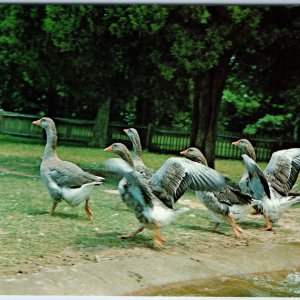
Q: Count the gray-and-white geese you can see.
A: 5